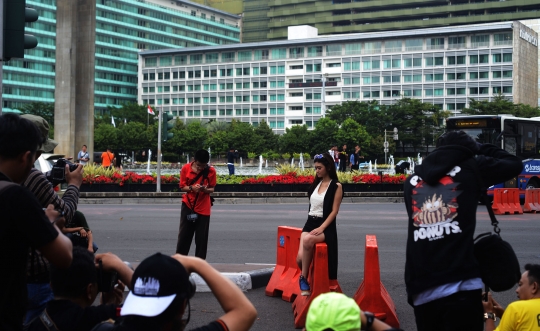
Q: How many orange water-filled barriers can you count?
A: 5